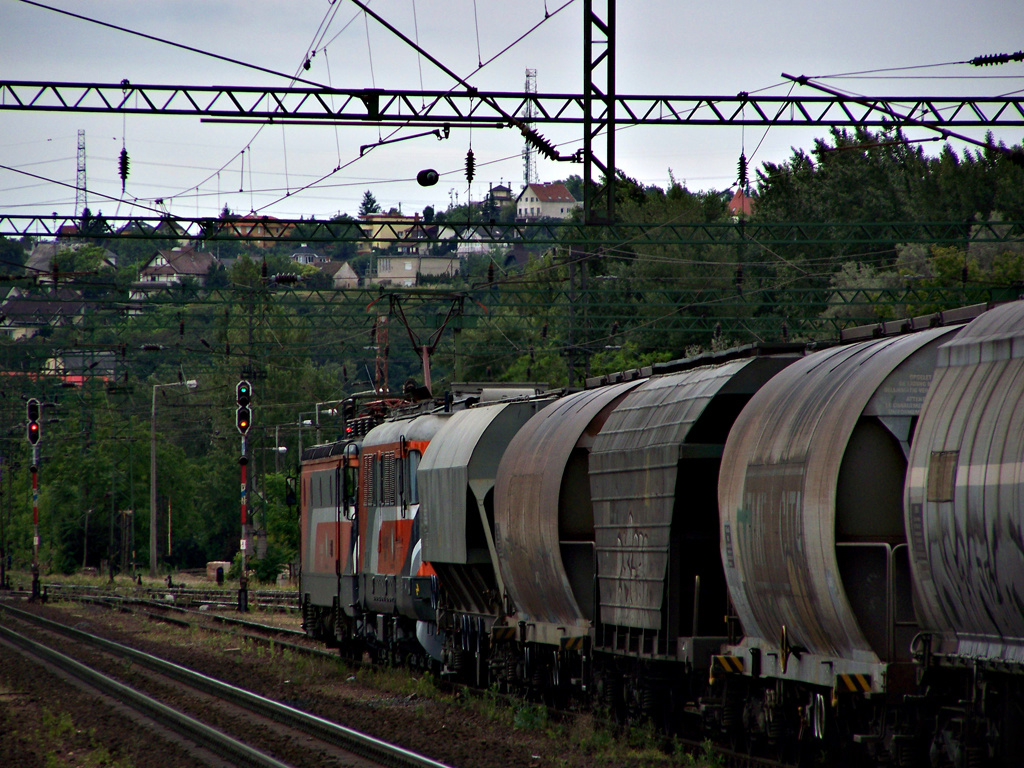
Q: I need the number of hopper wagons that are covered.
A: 5